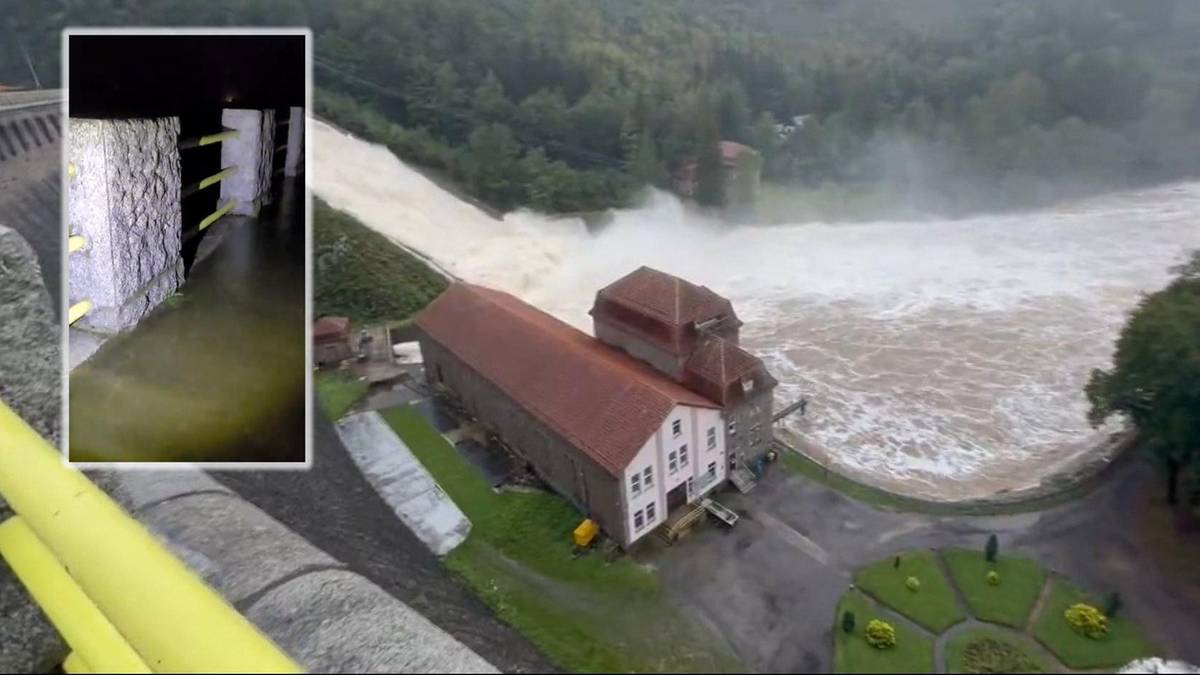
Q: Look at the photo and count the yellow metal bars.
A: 9